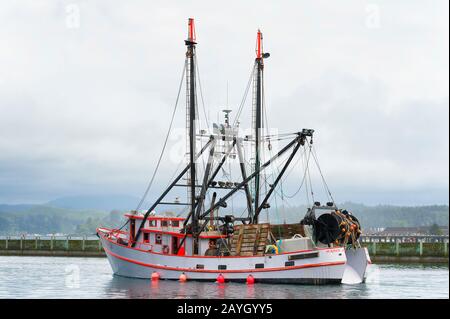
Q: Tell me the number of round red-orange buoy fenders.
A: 4